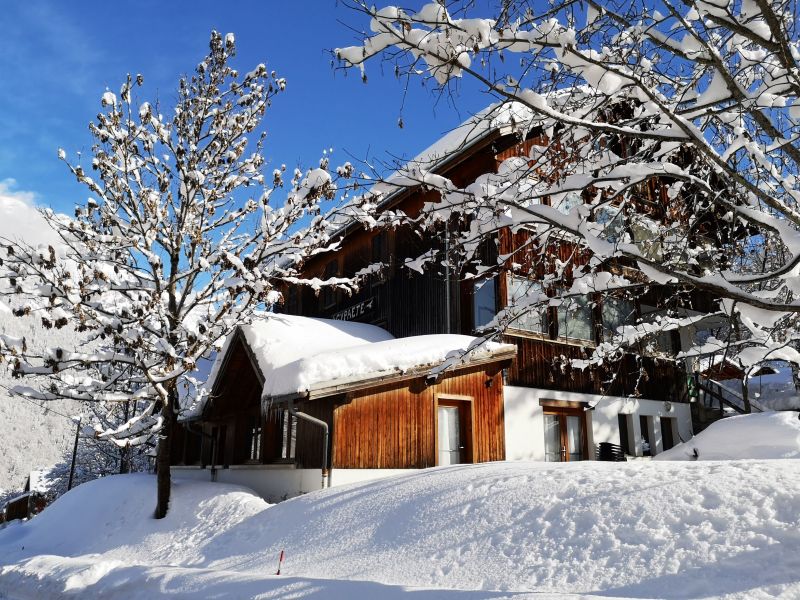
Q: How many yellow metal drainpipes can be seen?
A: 0